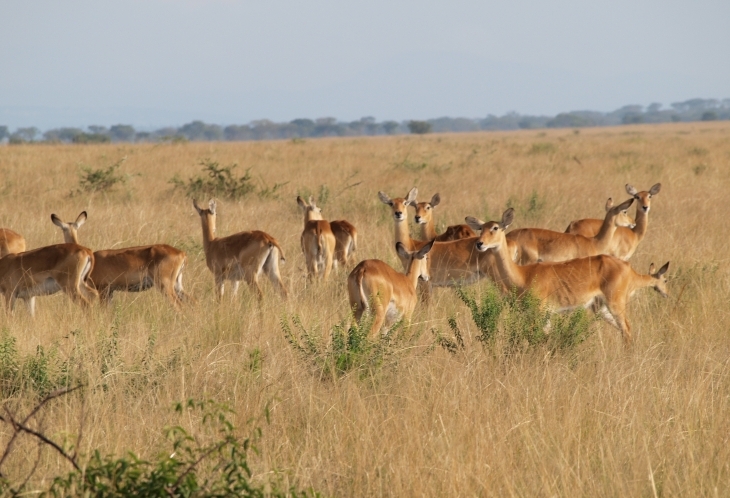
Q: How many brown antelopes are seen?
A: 13